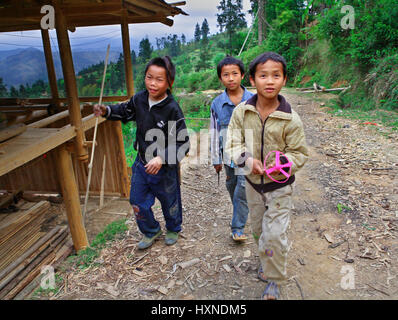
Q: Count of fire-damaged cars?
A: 0